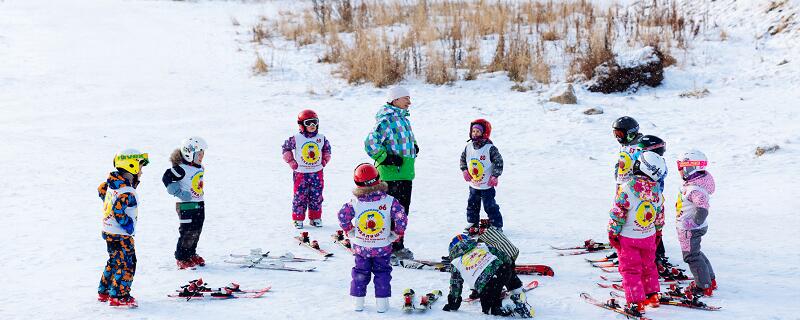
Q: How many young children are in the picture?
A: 10